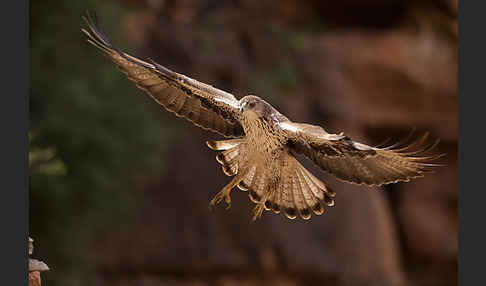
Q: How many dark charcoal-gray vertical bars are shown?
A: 2